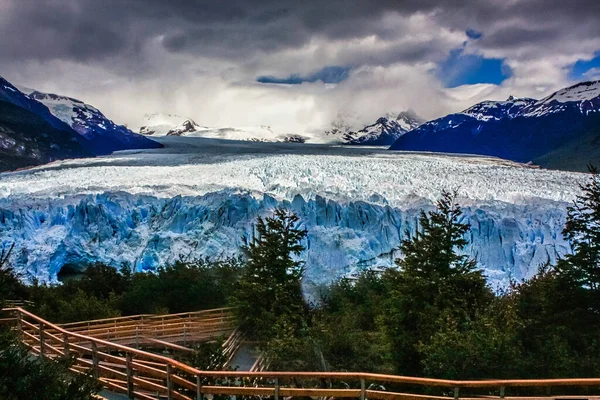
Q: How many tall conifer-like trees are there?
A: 3